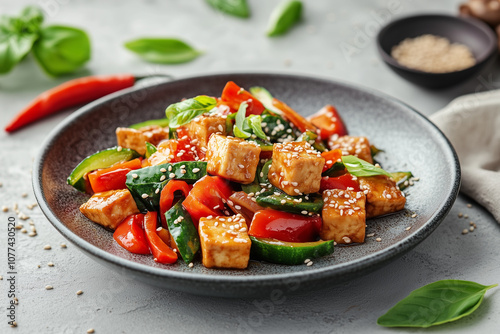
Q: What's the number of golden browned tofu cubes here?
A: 9